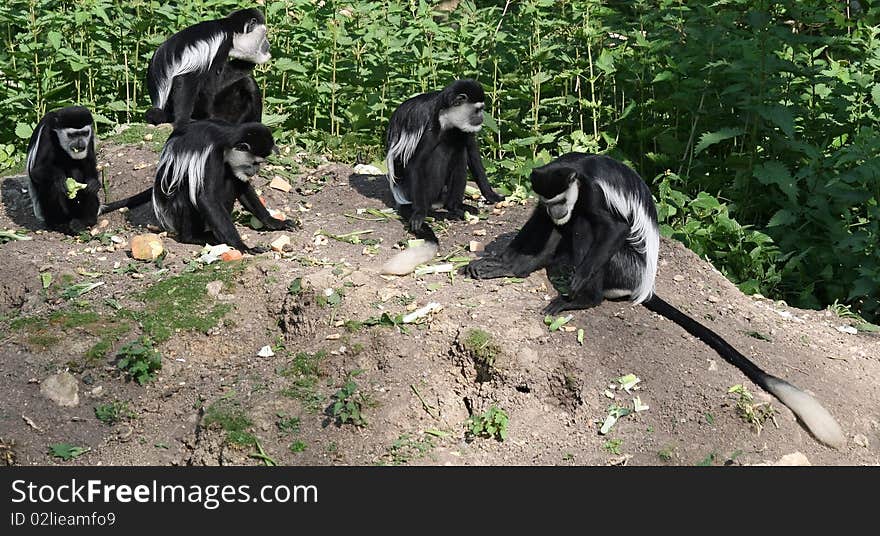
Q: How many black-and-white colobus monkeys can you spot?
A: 5